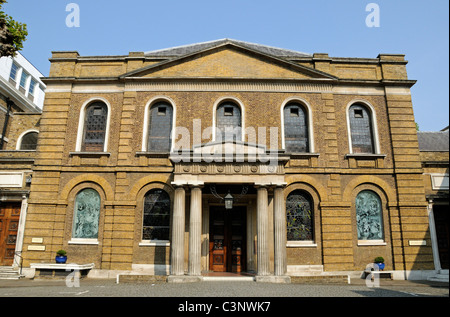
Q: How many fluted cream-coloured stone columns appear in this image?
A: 4